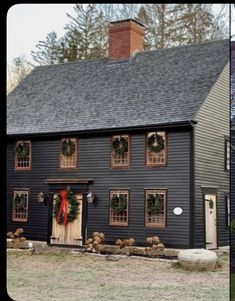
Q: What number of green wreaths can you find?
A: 8